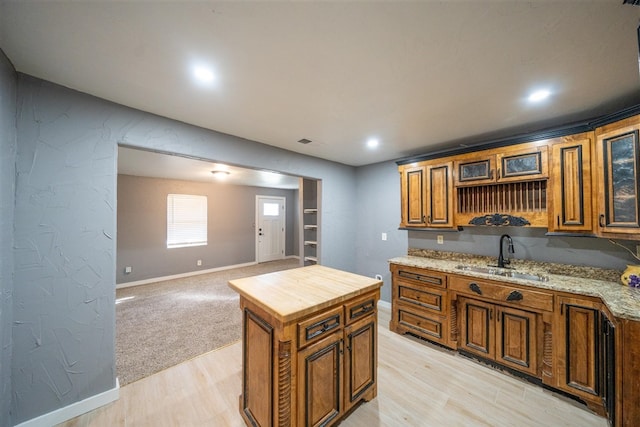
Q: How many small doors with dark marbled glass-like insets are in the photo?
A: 2